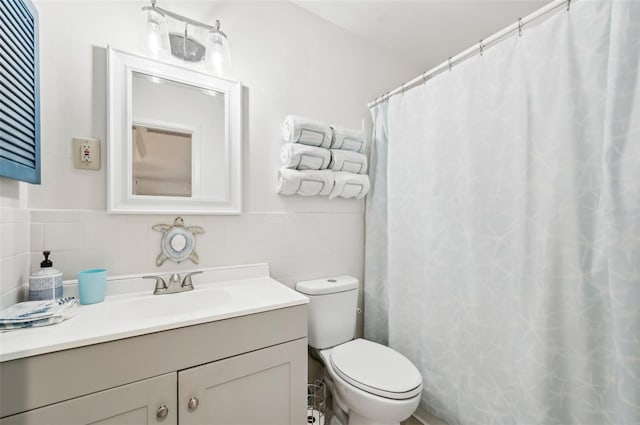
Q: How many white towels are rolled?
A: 6